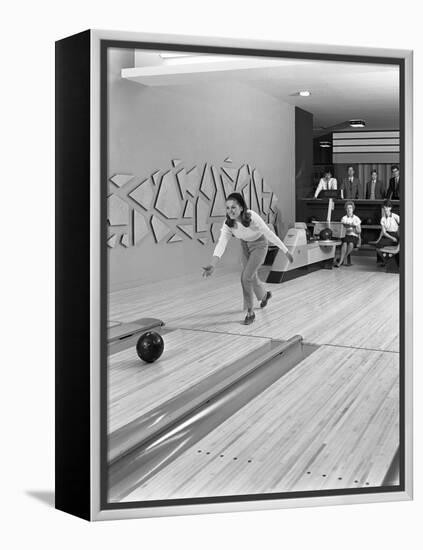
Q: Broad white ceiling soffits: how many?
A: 1